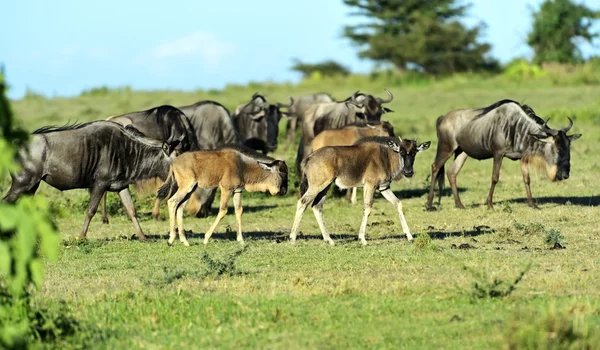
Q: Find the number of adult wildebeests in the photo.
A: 7